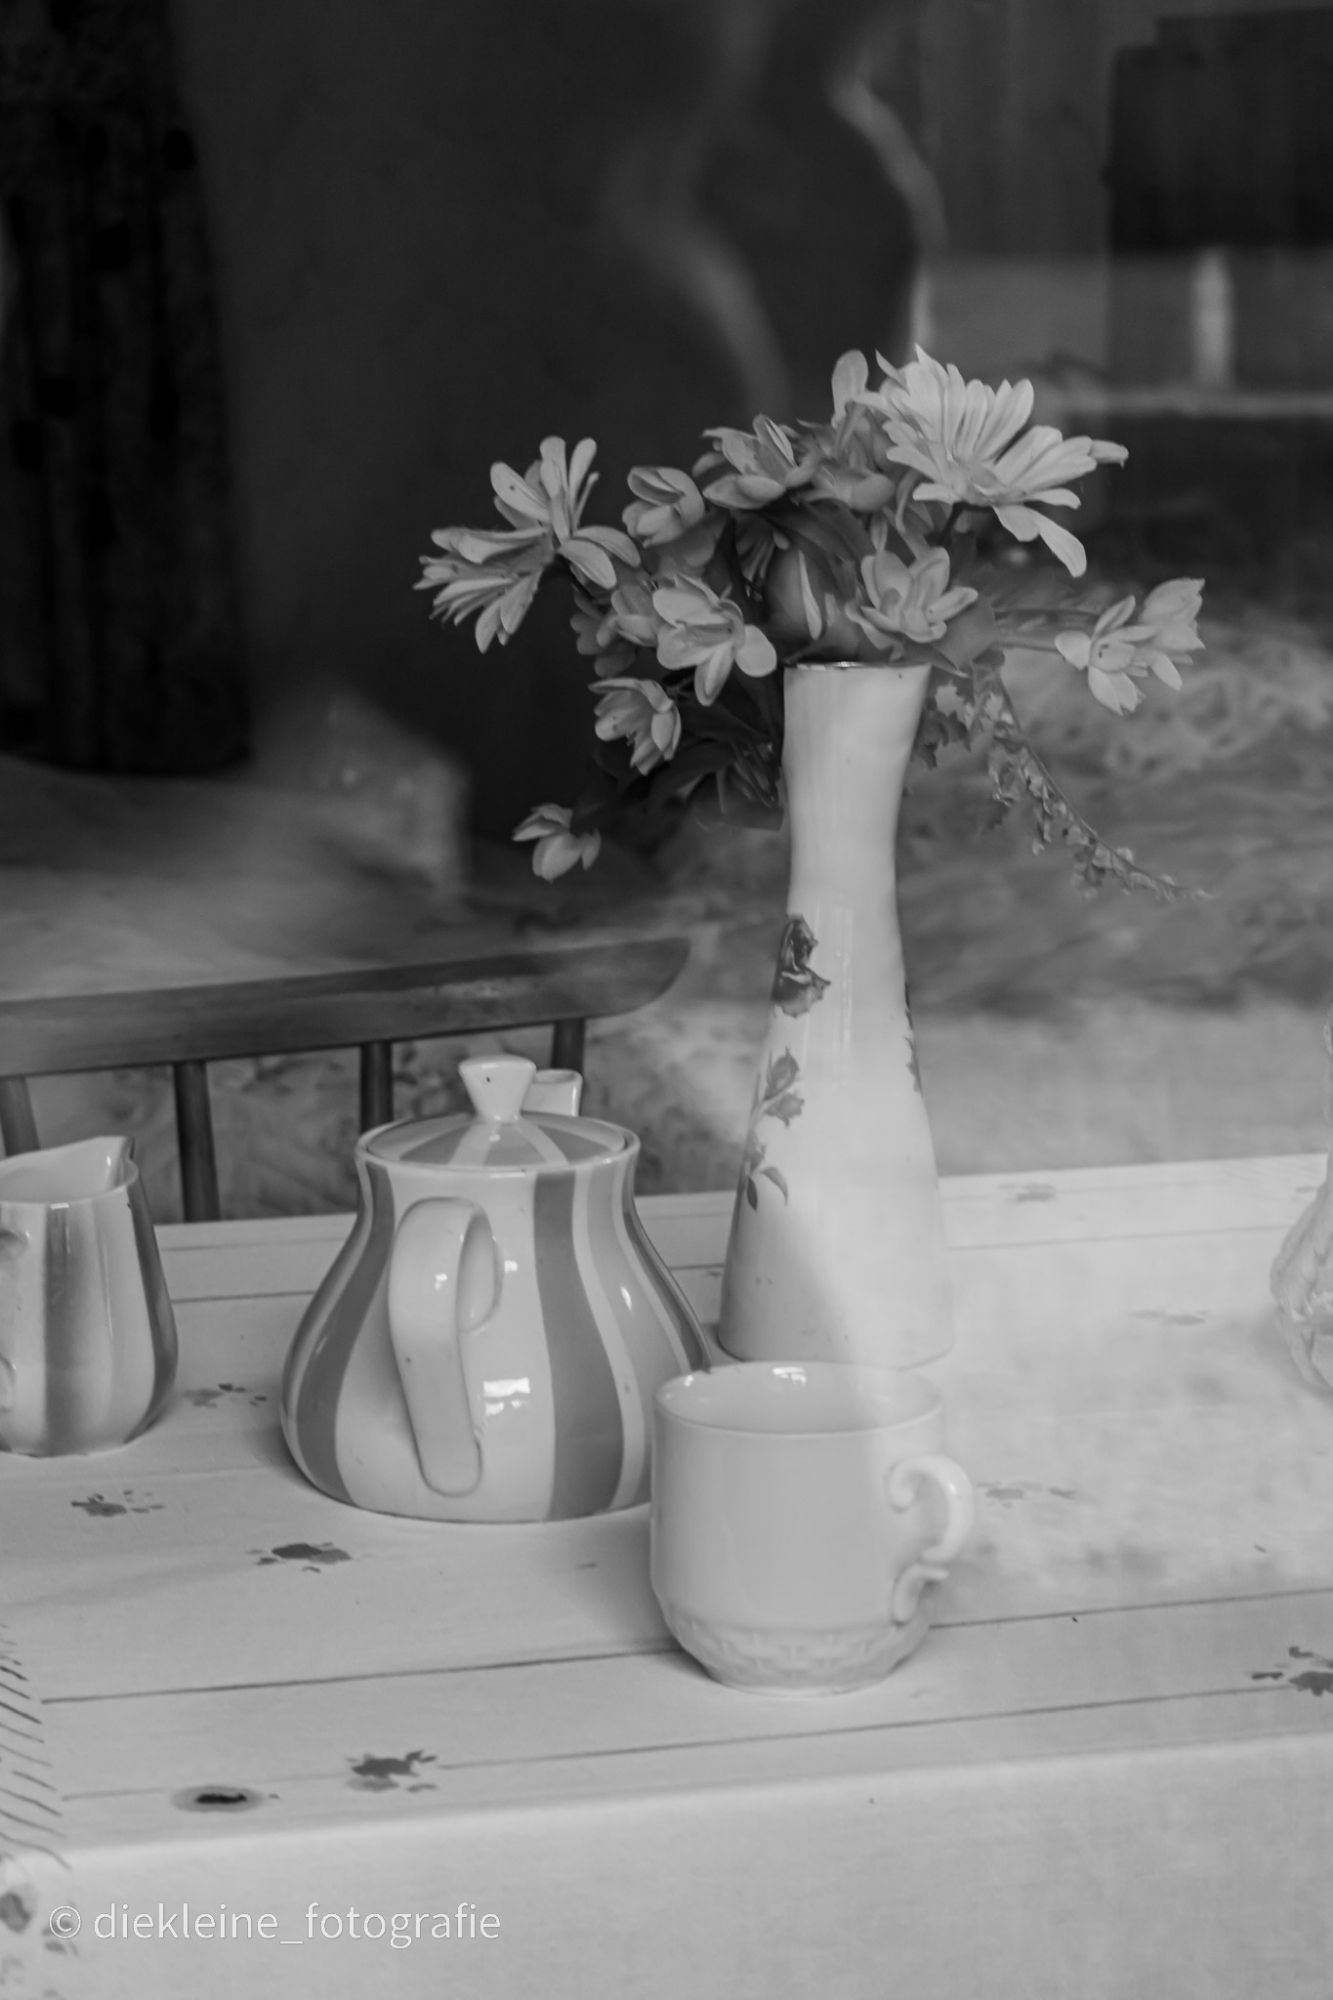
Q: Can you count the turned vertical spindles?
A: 4